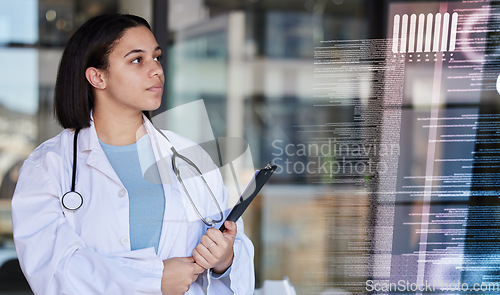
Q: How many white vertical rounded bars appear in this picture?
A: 8